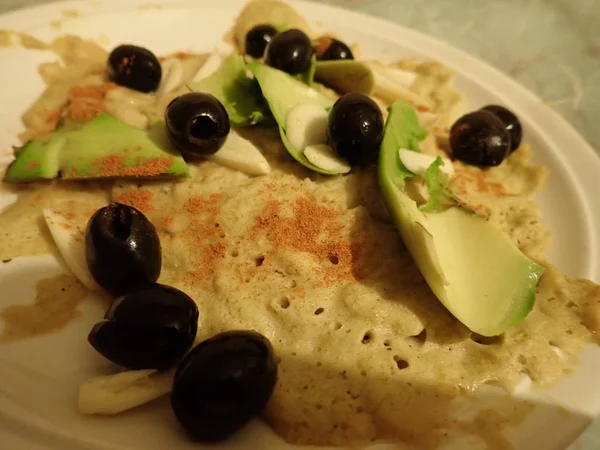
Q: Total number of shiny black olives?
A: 11